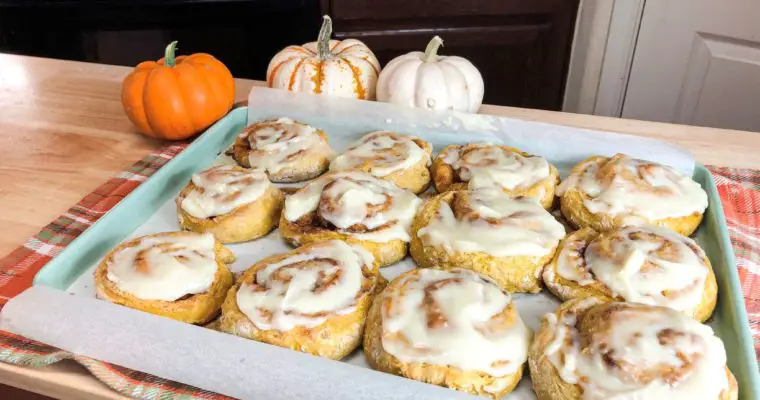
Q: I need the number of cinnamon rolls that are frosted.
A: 12